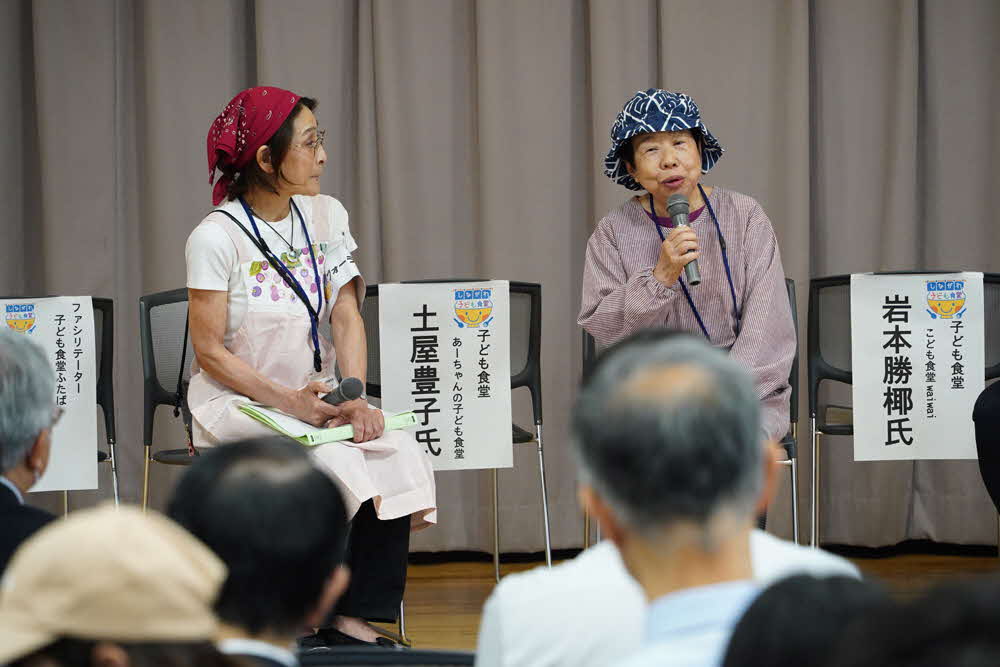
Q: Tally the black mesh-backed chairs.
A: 5